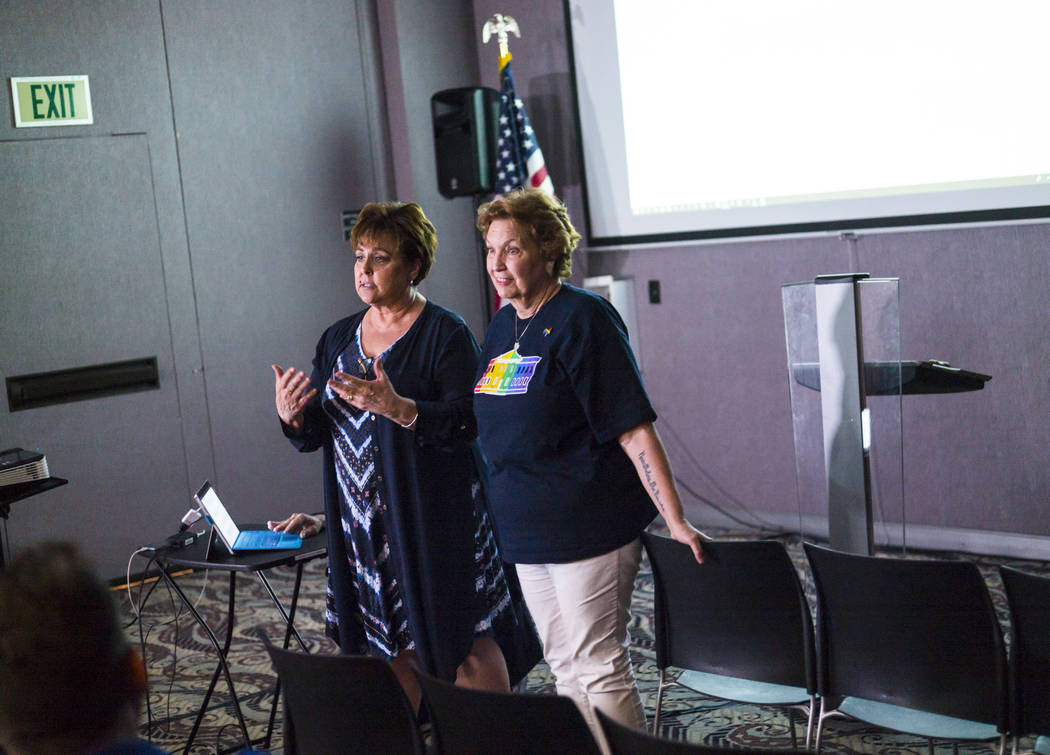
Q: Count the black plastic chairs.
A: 6